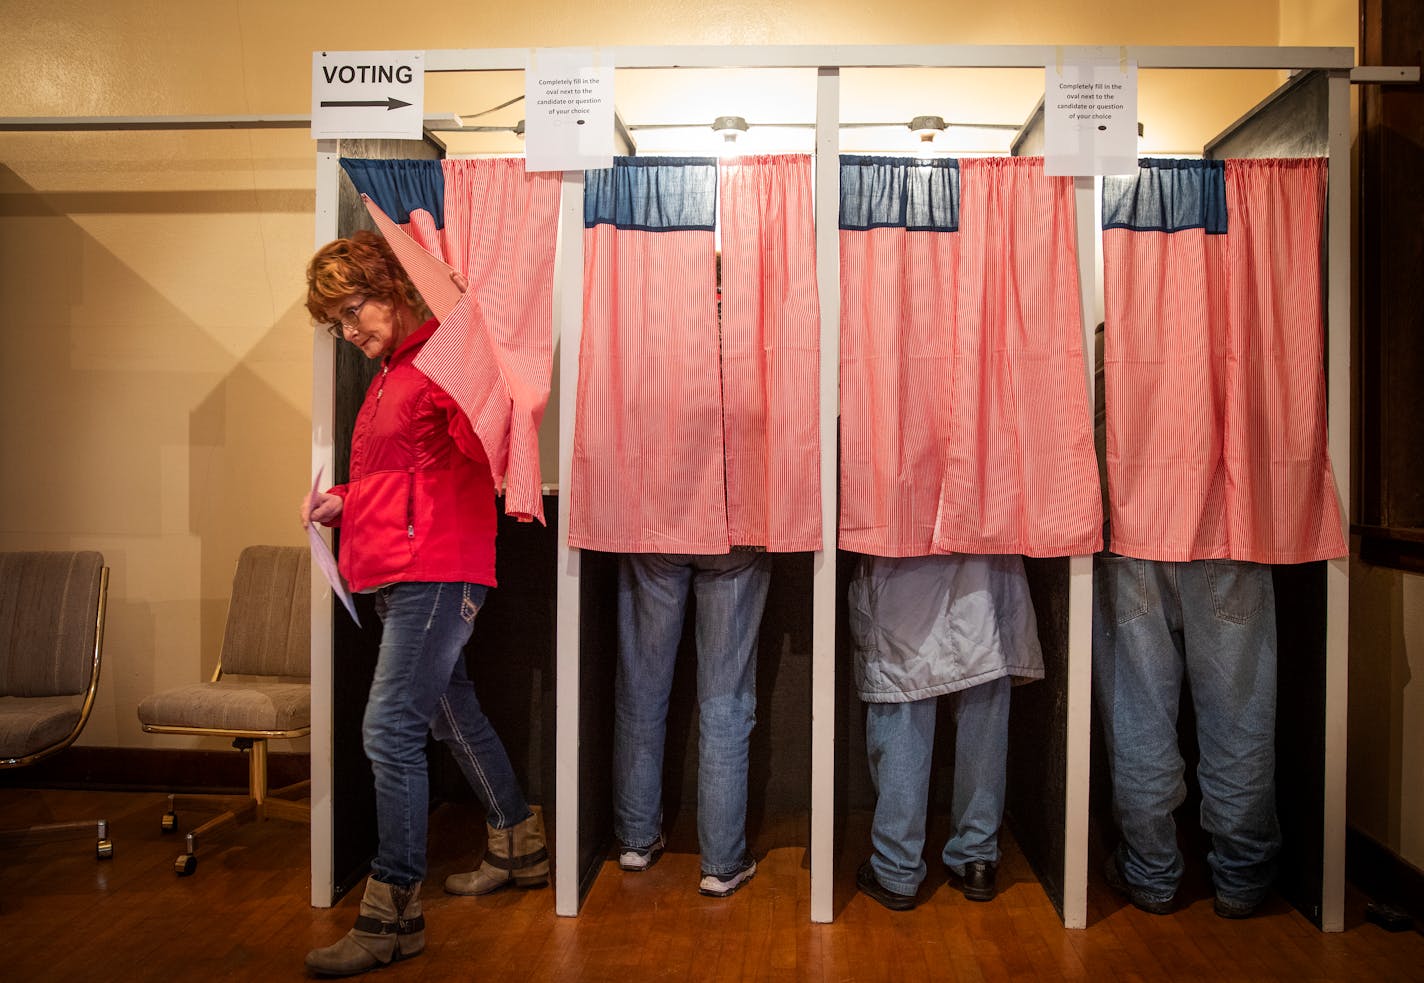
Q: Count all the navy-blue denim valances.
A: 4